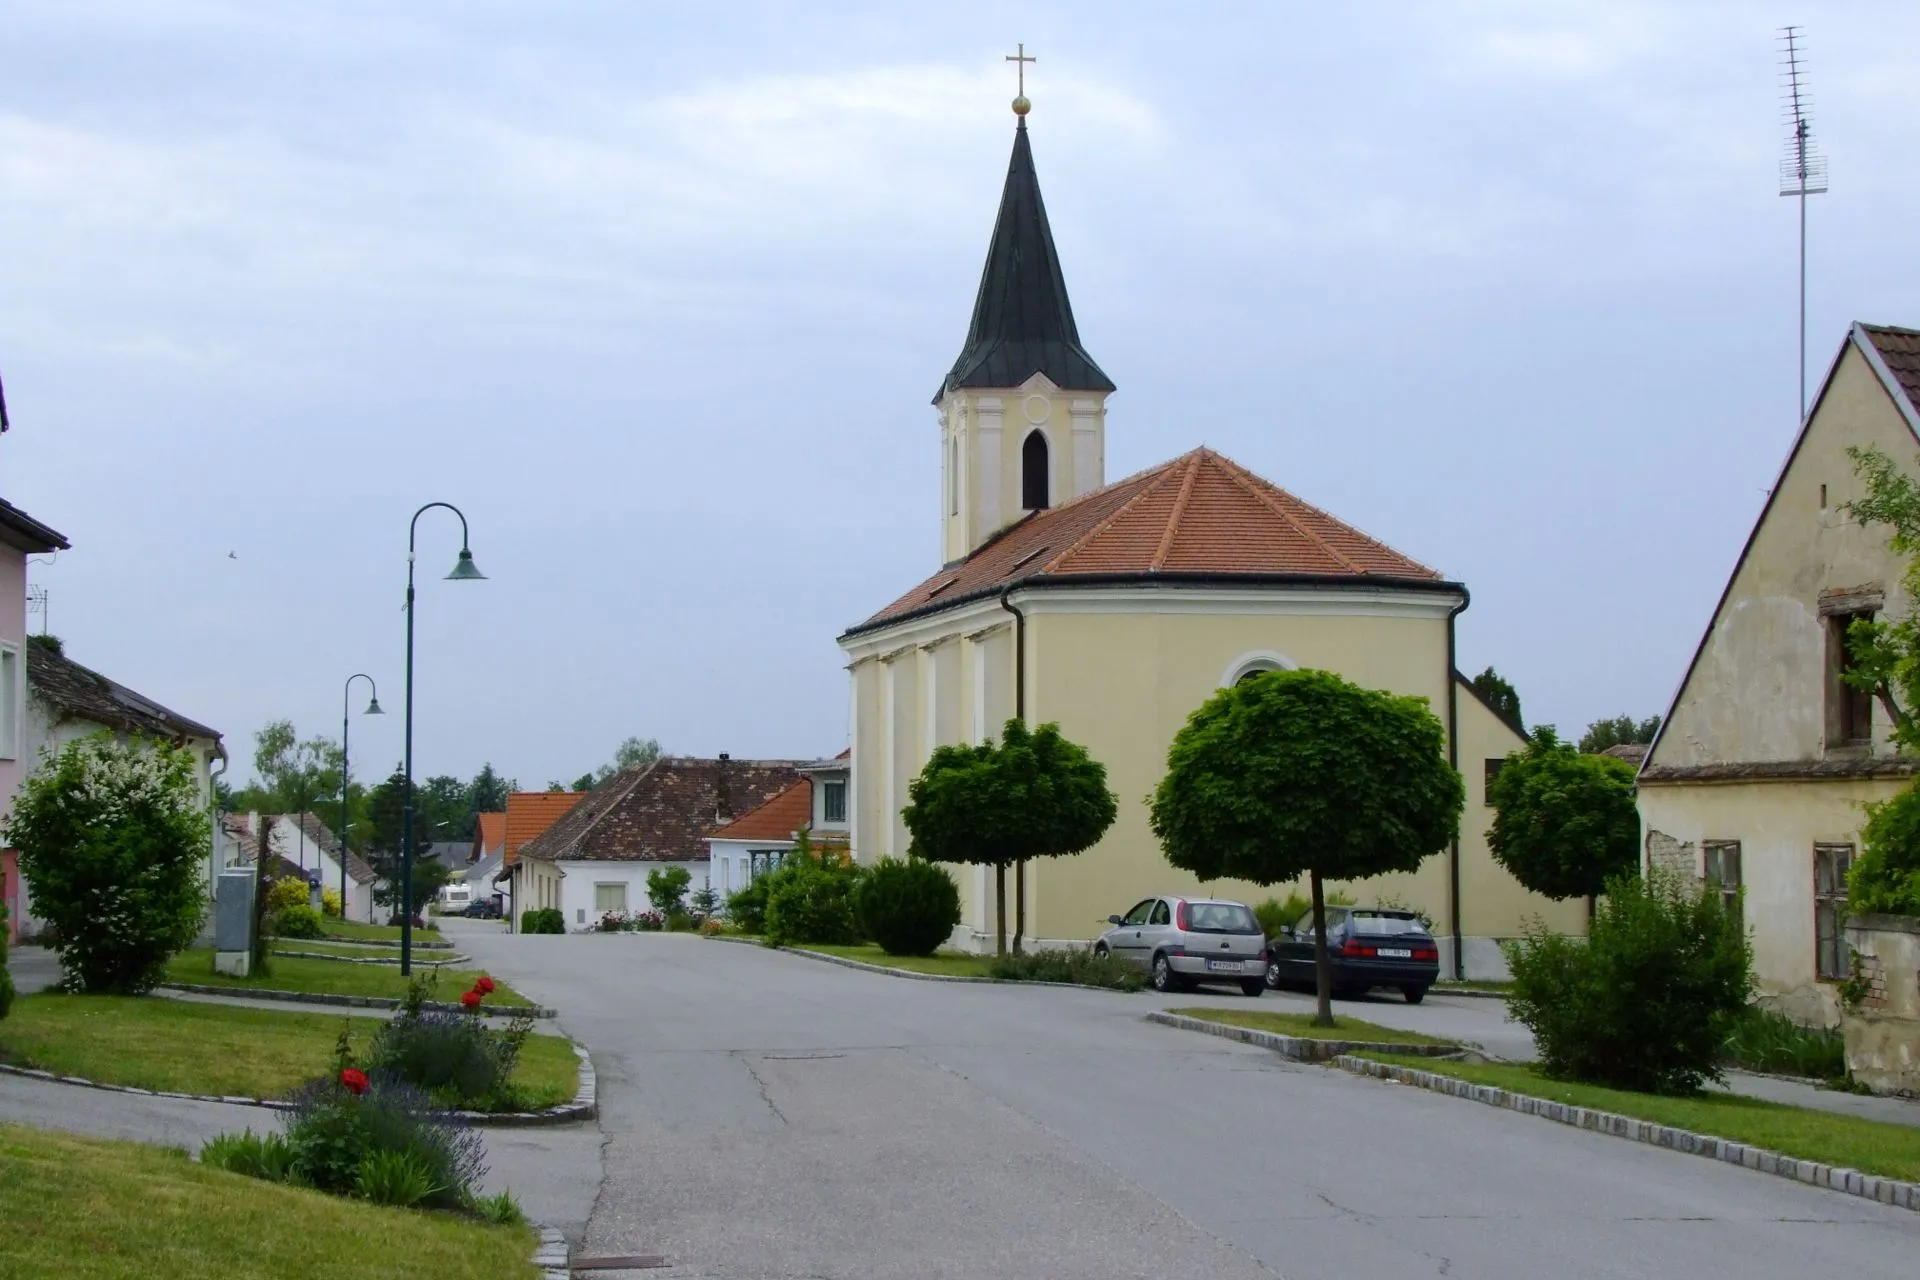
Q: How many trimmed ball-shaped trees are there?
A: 3